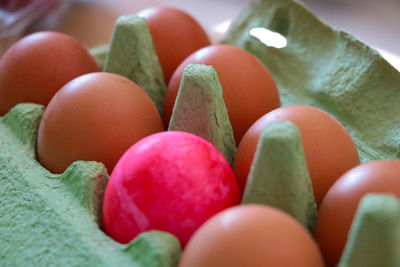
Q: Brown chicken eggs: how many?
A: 7